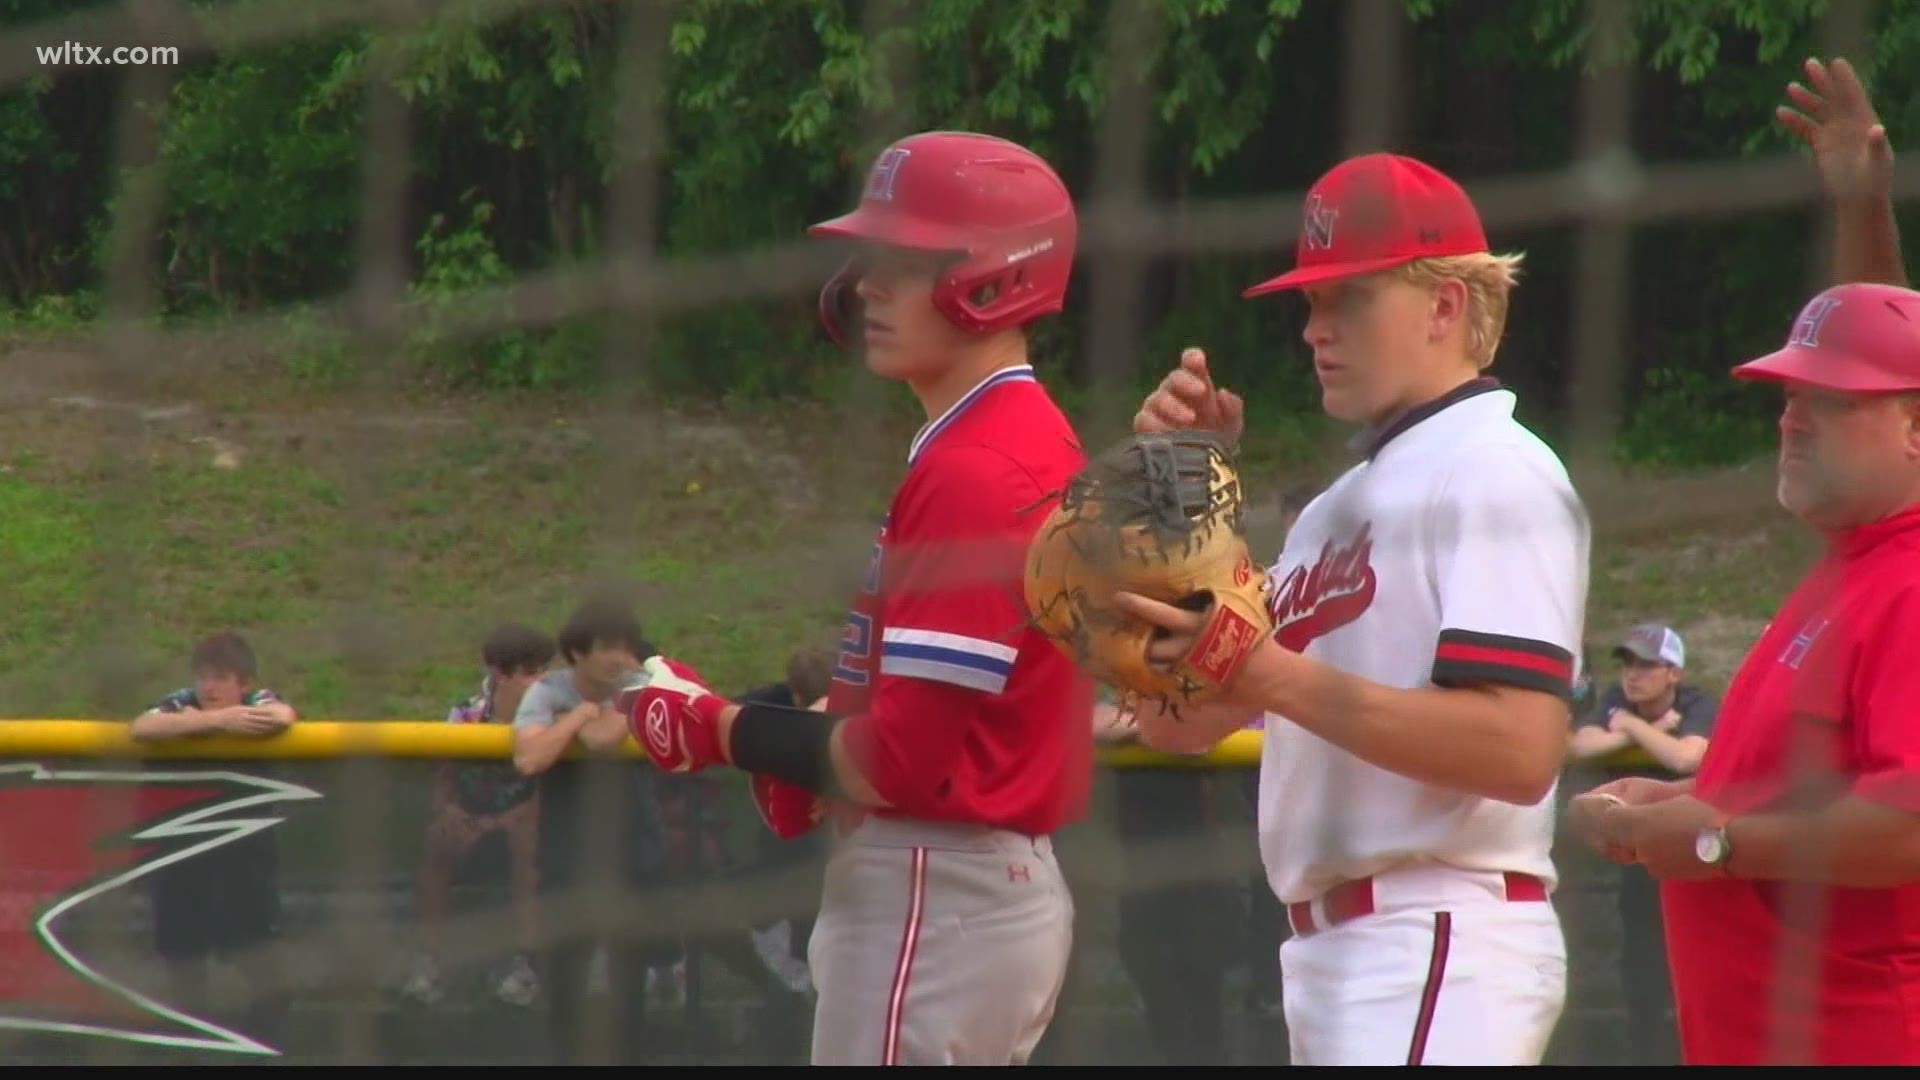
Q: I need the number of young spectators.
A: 5